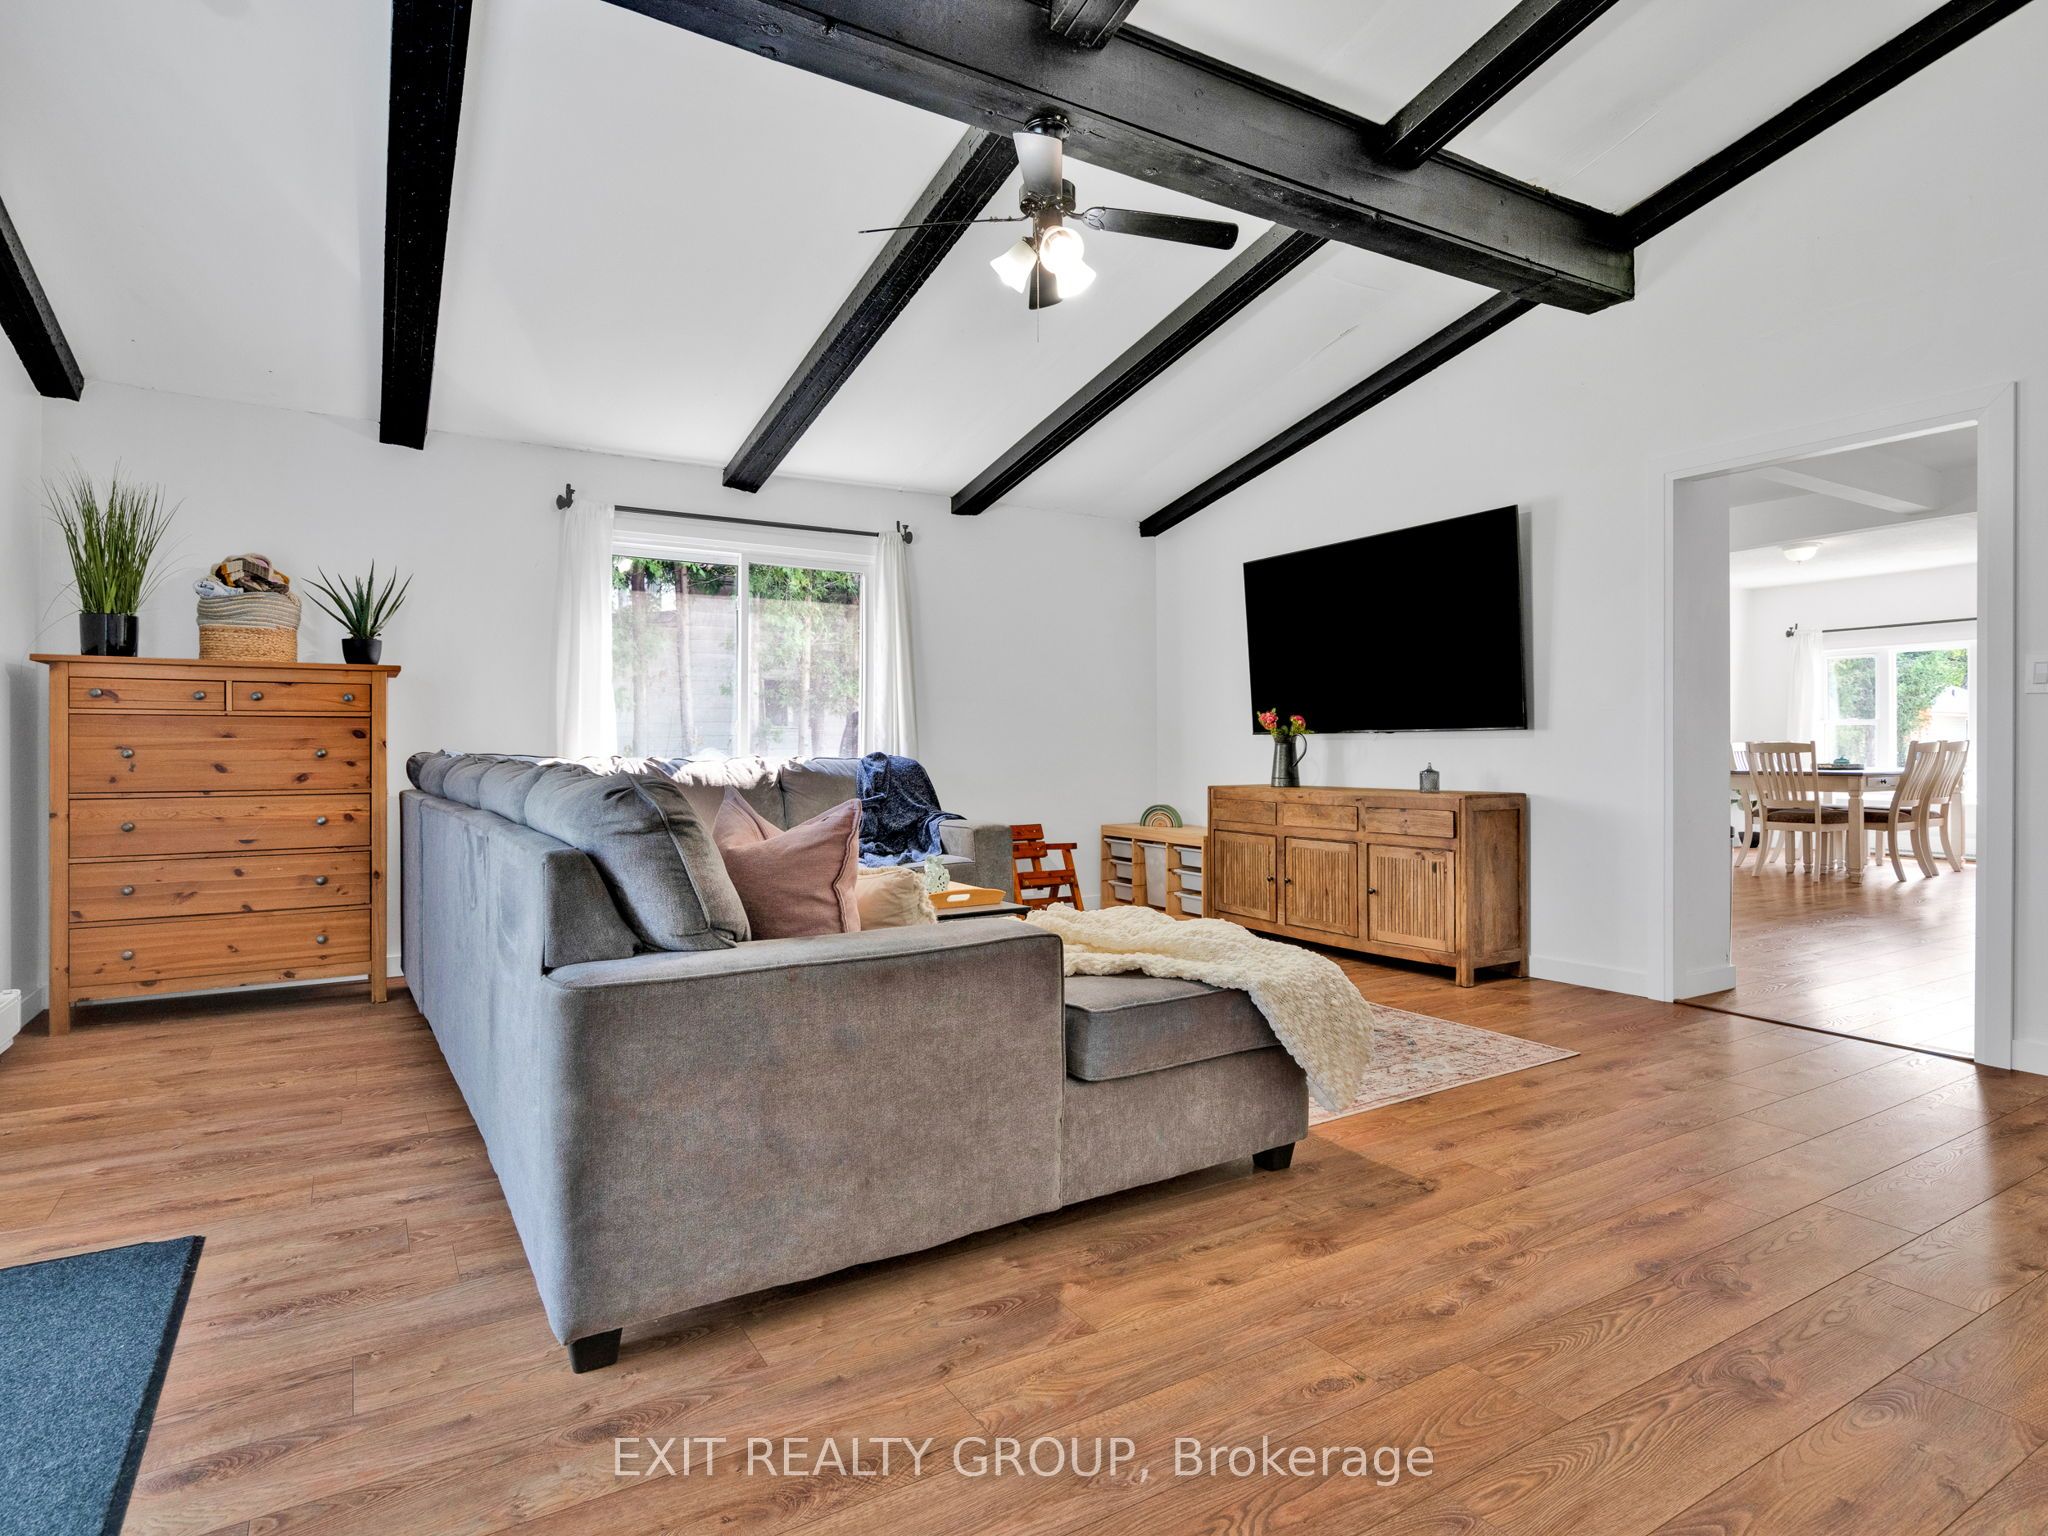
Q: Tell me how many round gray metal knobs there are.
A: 12